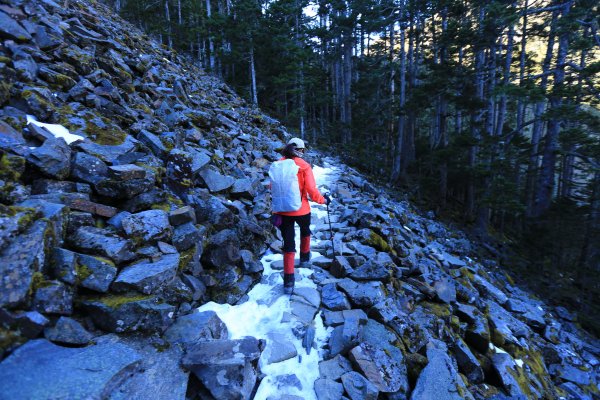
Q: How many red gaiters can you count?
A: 2